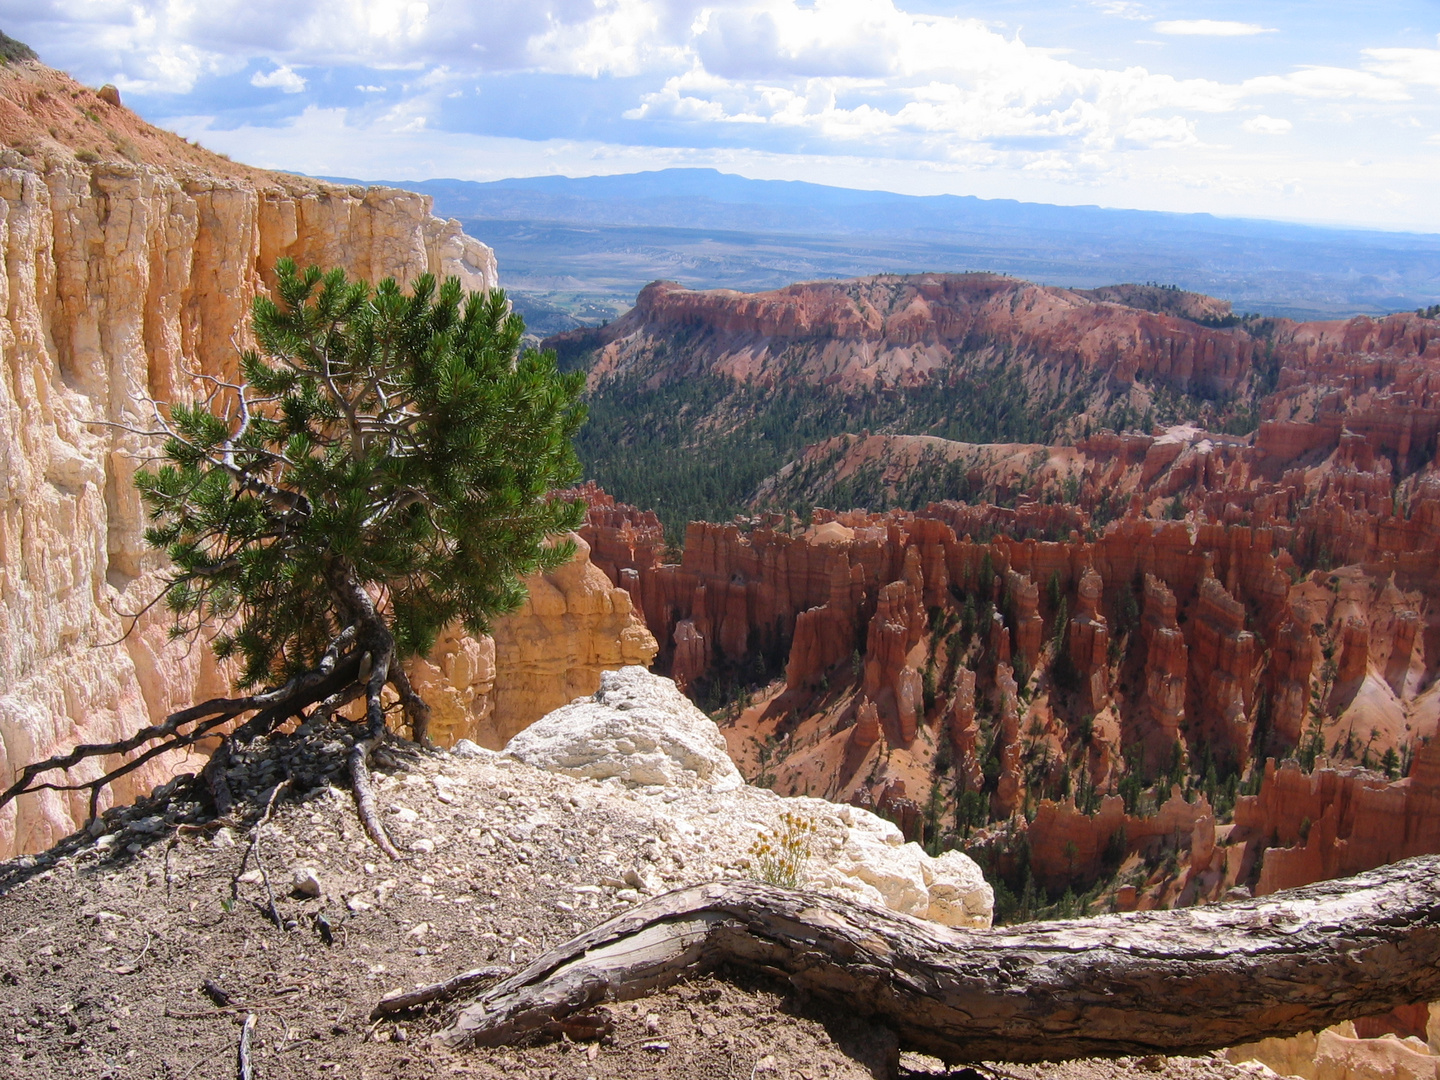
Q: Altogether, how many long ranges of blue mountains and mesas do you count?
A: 1